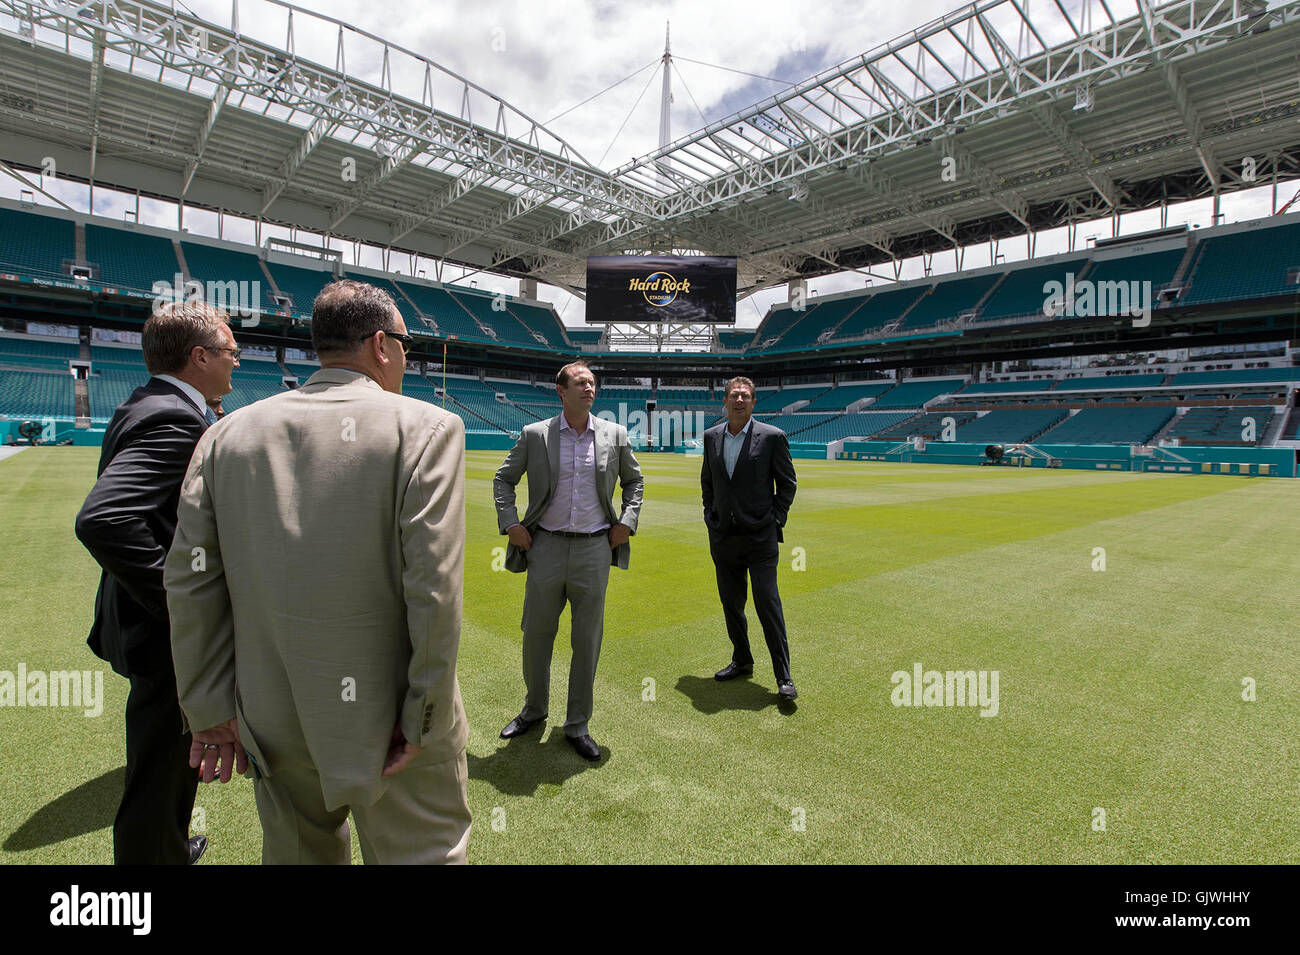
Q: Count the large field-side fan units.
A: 2